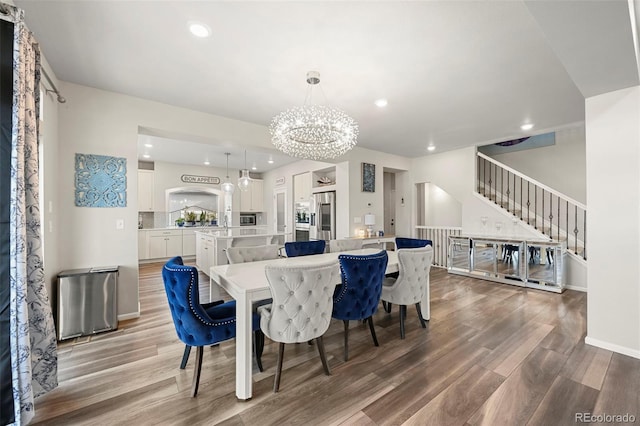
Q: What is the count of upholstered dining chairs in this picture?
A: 8